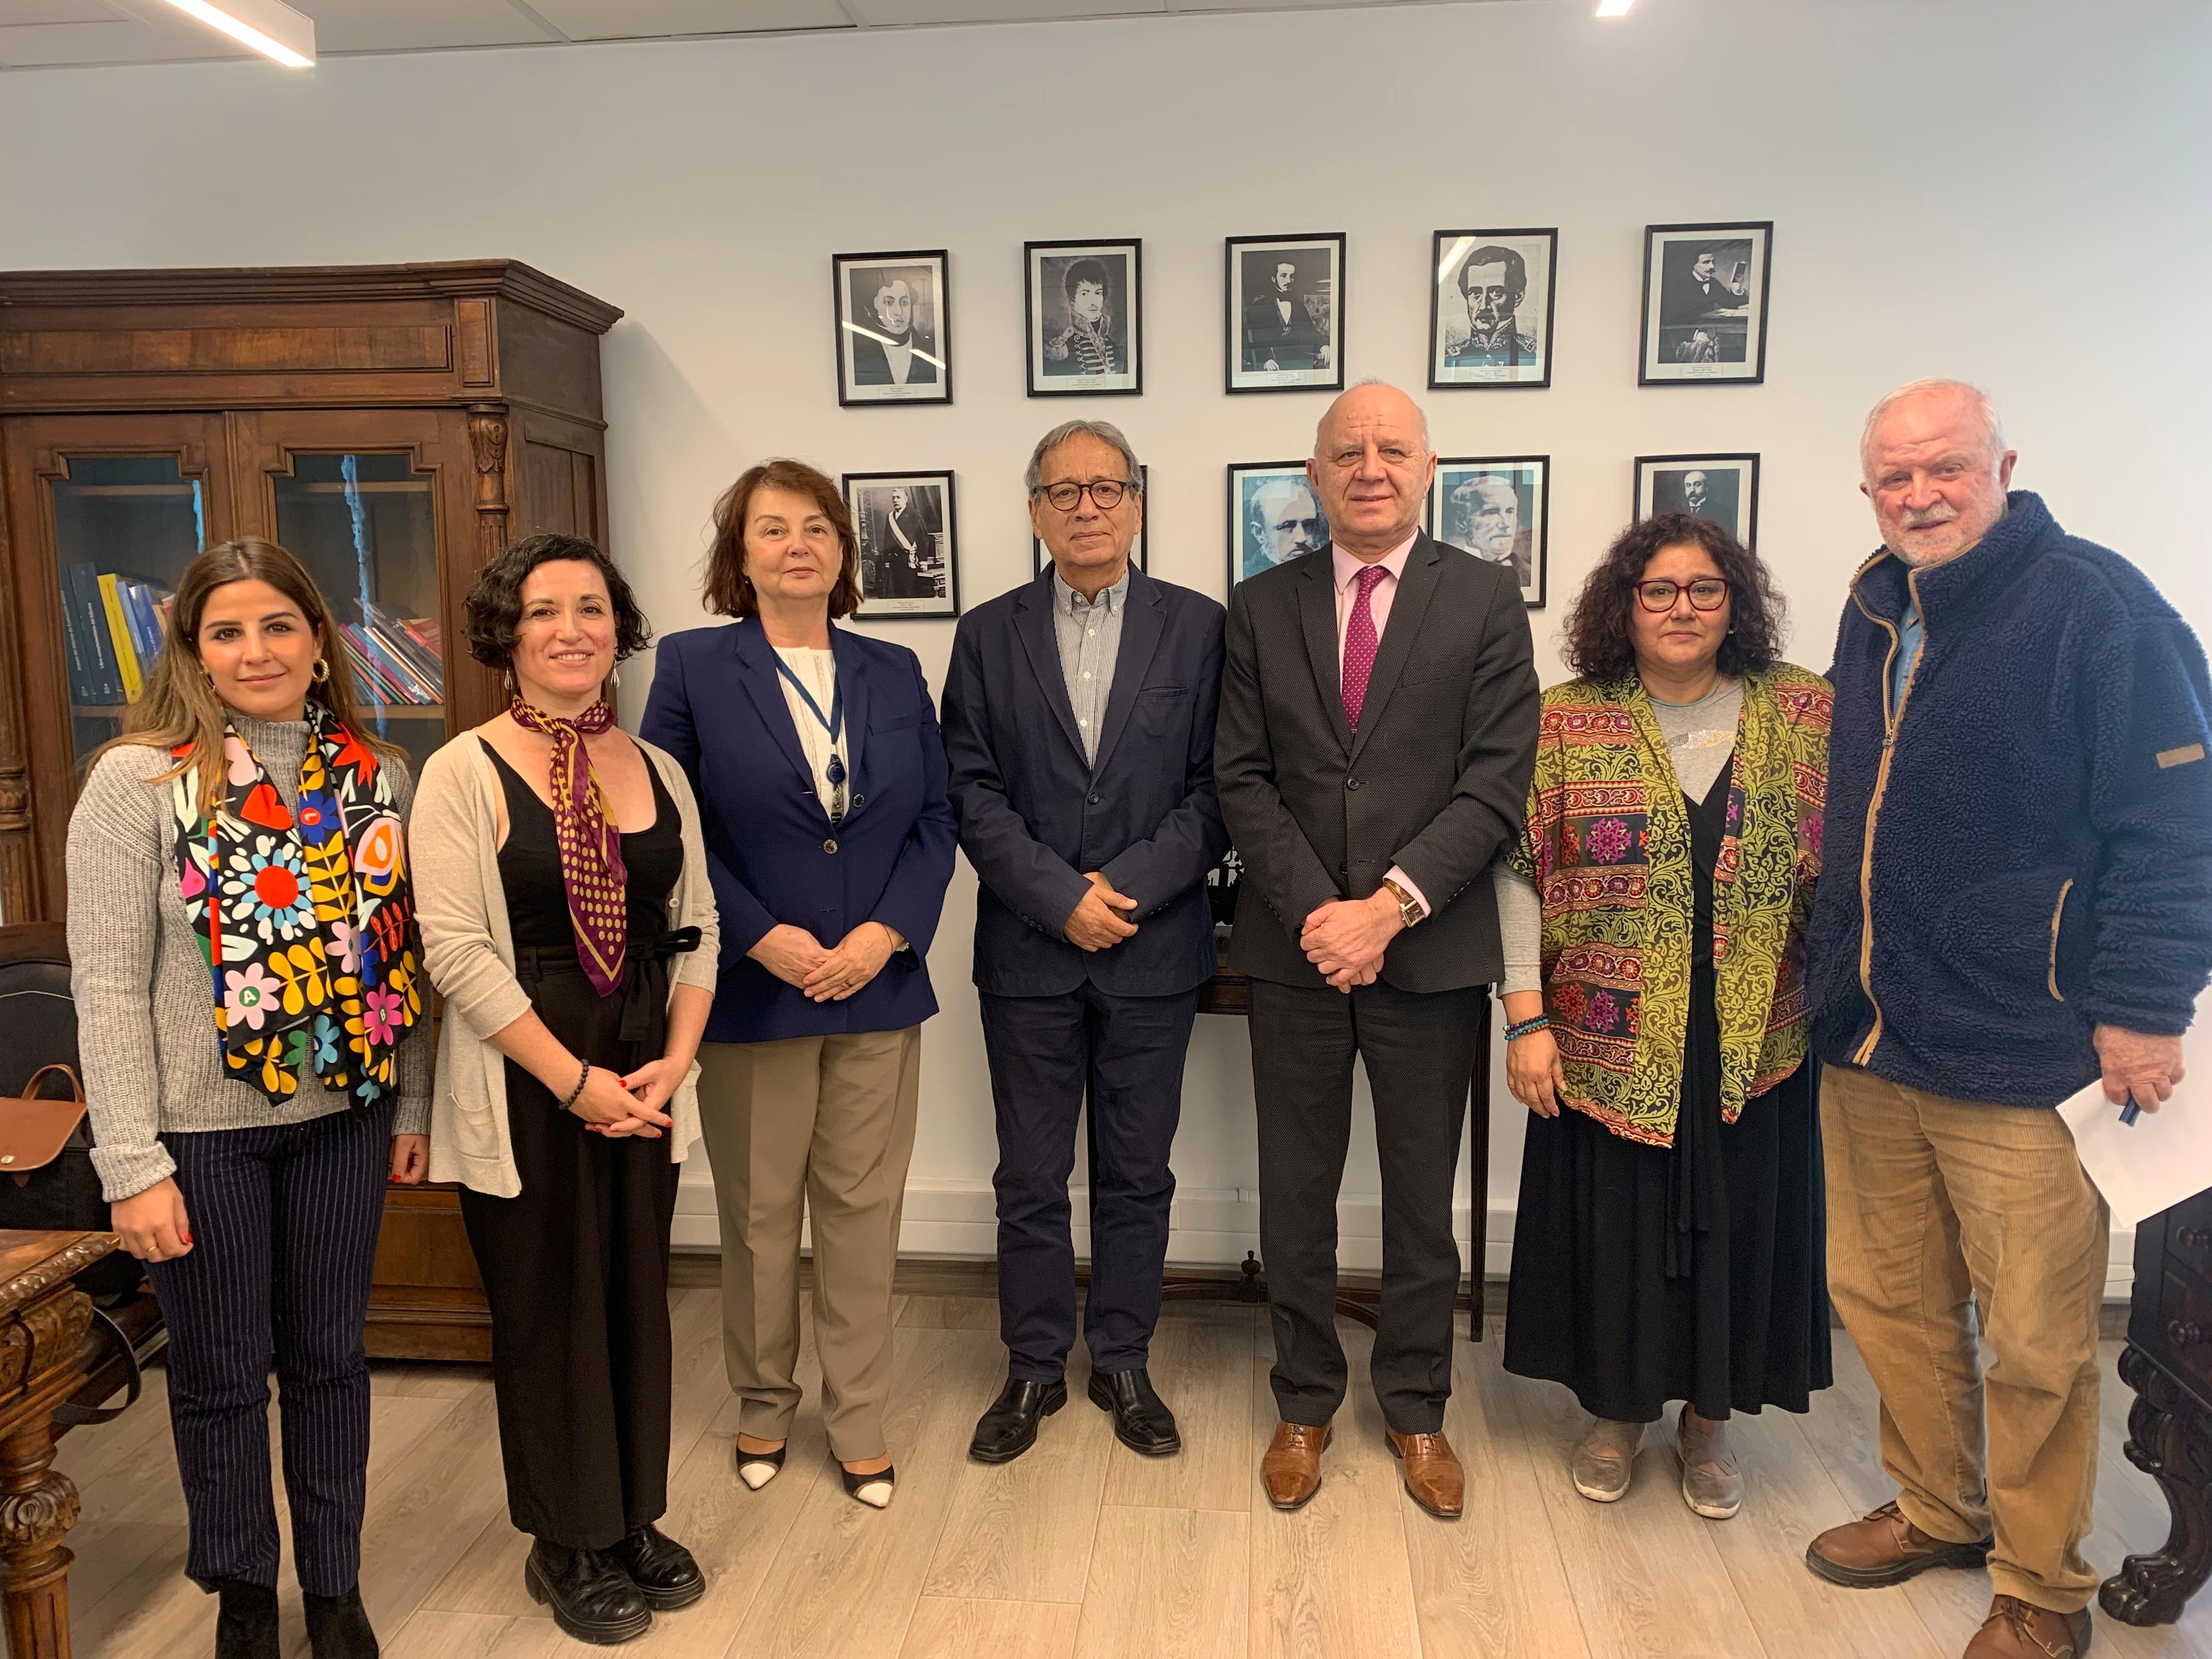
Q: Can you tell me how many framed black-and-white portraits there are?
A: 10